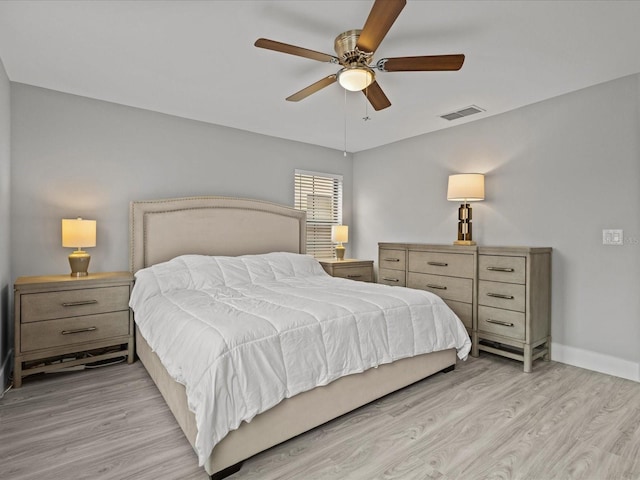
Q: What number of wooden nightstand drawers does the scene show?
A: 3